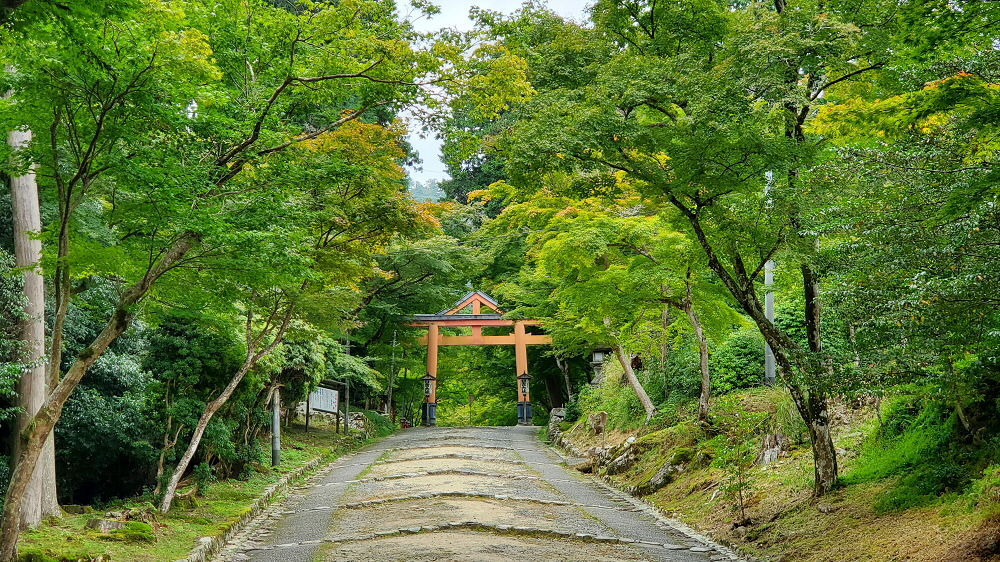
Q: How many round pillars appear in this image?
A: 2